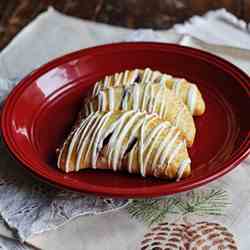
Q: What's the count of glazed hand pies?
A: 3